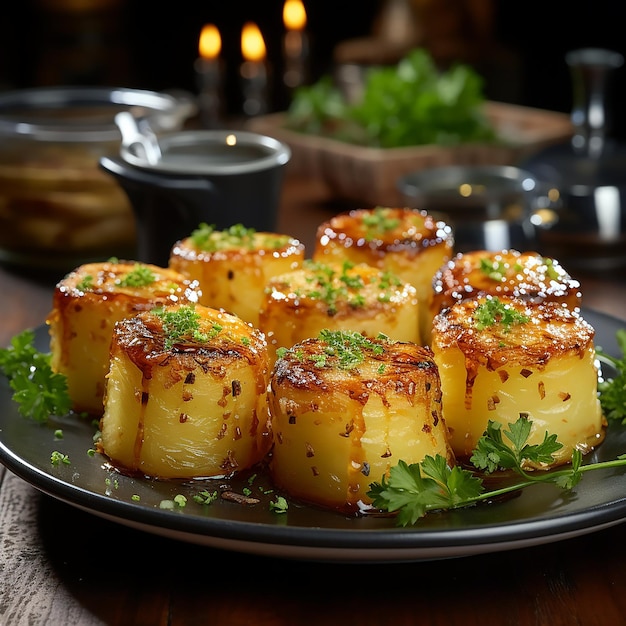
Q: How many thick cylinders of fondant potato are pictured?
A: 8